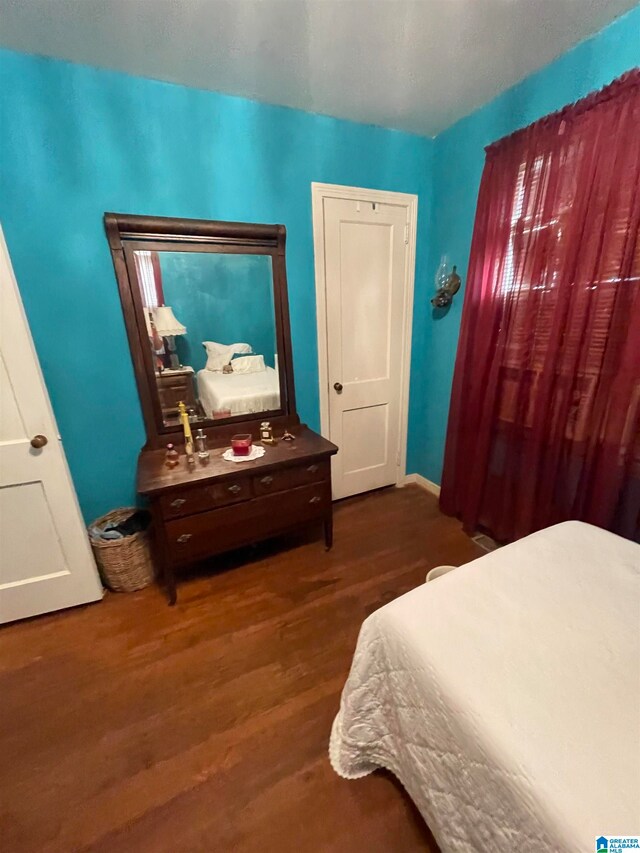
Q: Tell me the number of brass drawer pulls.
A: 6